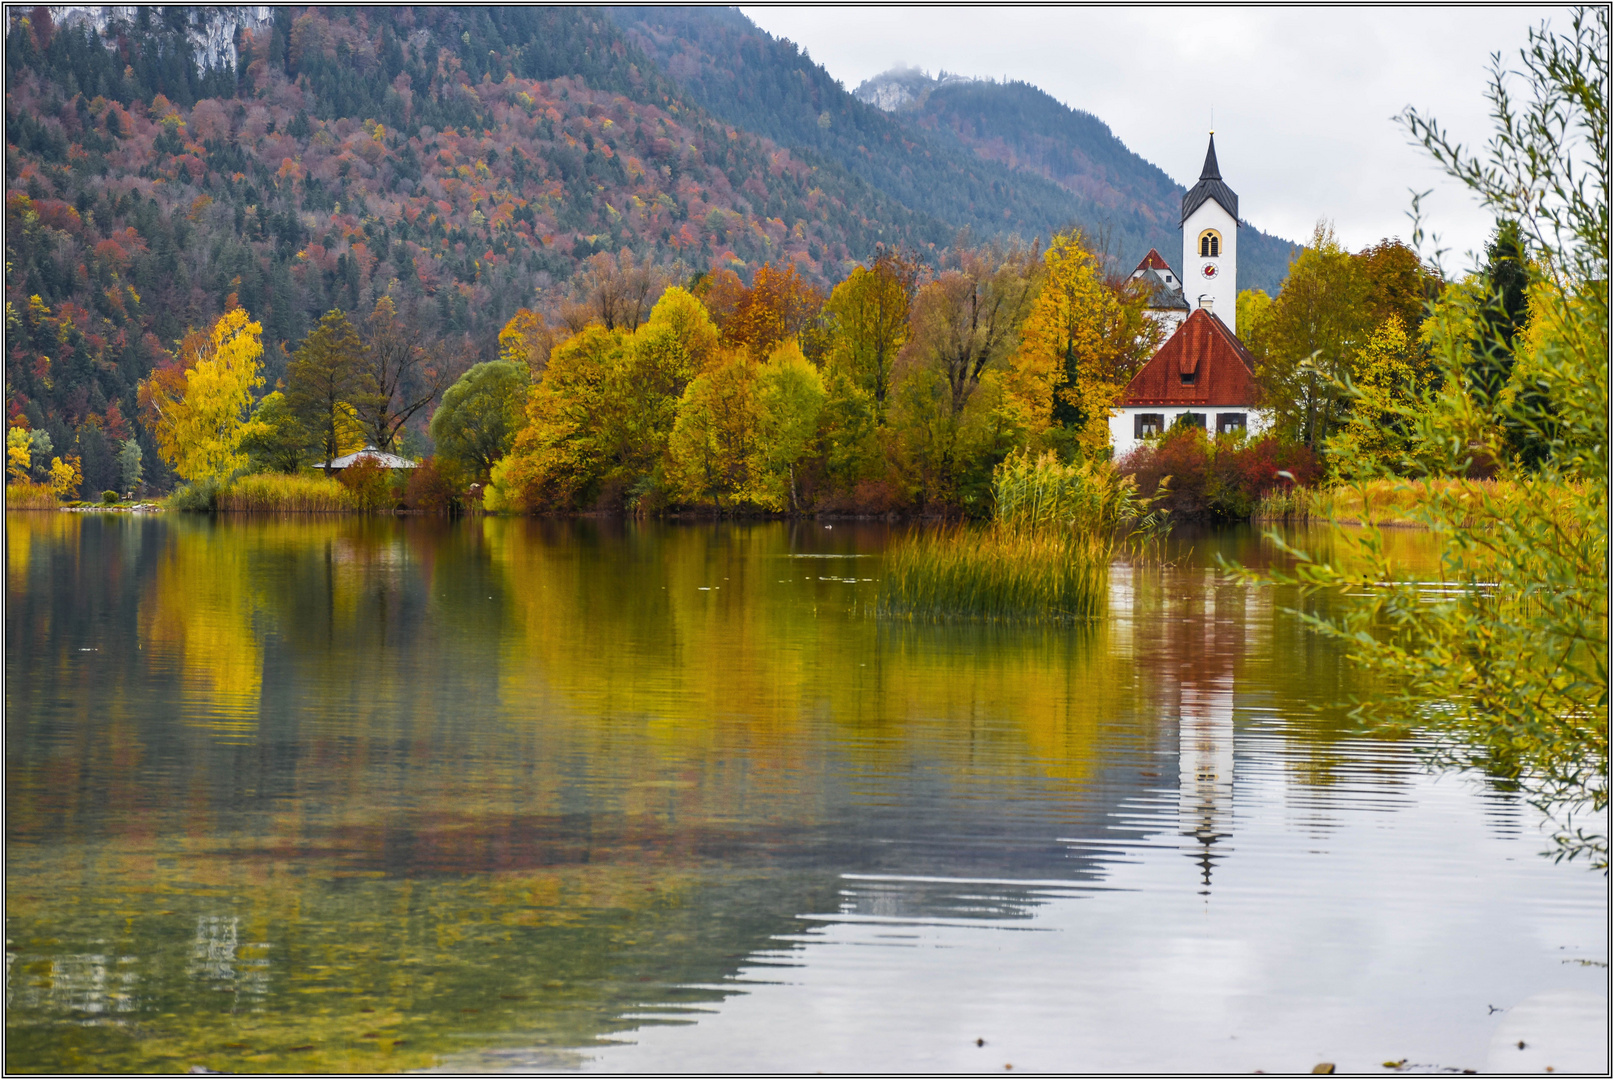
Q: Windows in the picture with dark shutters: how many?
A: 3